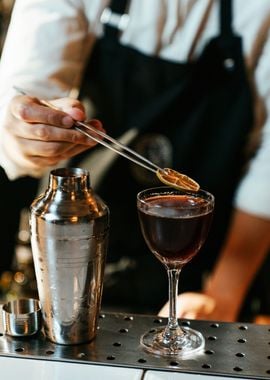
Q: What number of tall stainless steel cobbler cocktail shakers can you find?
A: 1